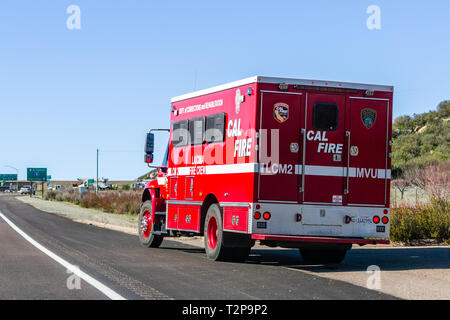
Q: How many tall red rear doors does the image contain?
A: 3